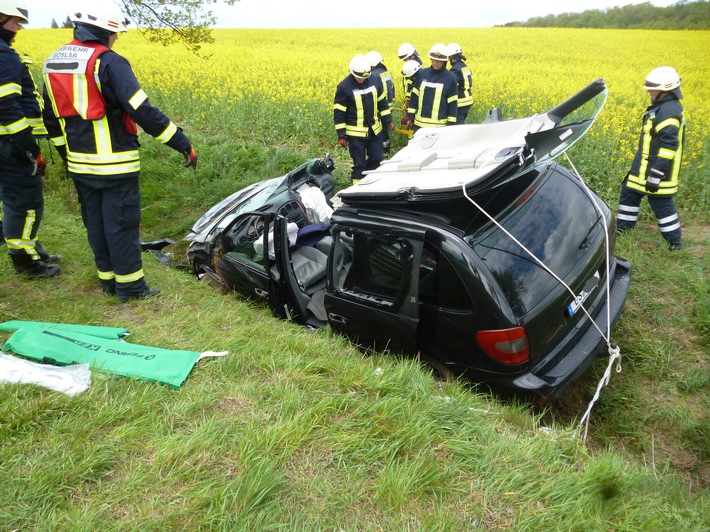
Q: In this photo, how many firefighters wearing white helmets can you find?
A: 9